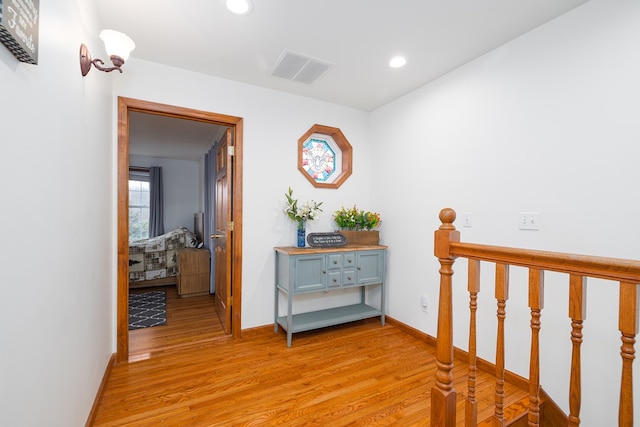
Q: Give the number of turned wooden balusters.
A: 5